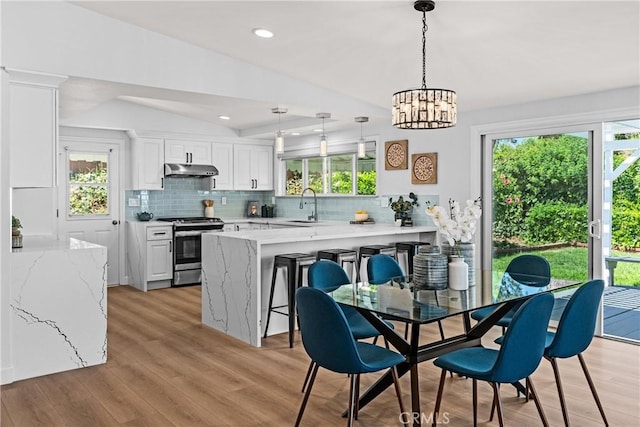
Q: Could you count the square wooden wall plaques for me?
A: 2